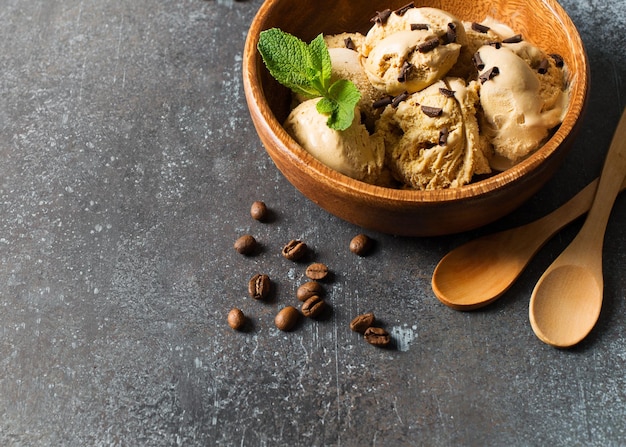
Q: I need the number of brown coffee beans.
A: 12